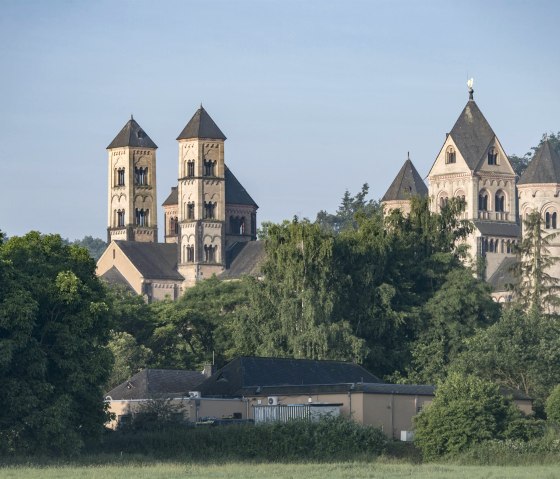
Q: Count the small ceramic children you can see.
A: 0